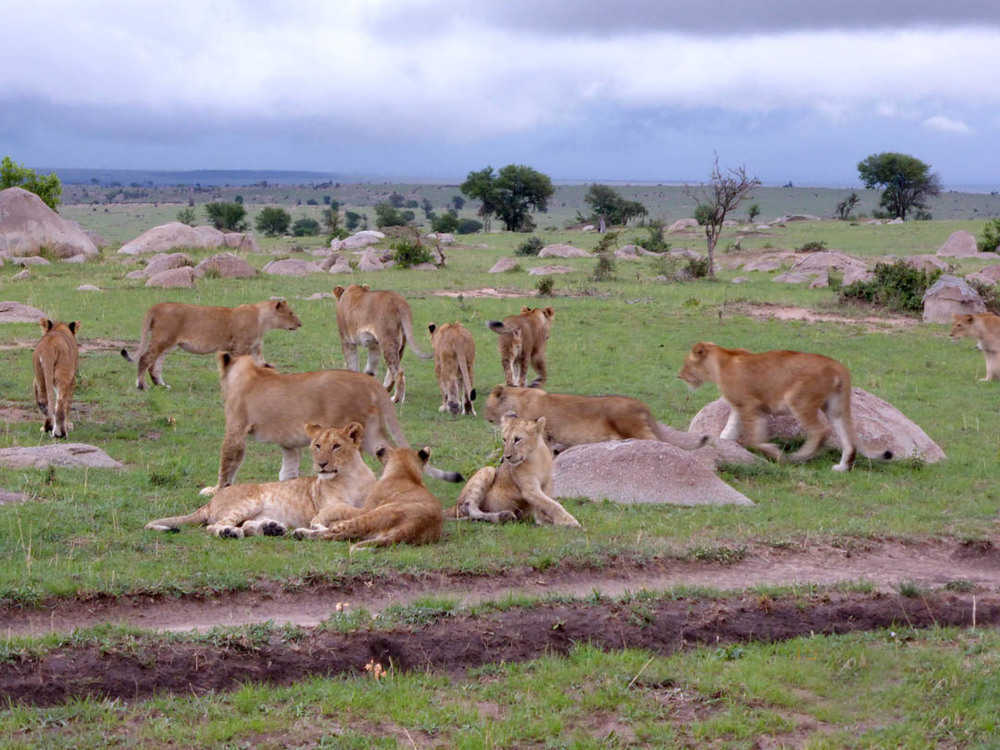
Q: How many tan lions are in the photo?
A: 12